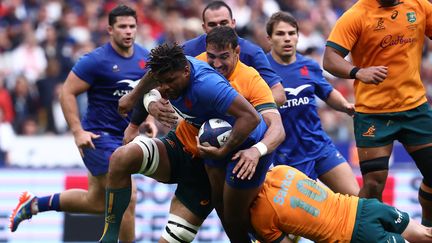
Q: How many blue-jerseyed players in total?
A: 4